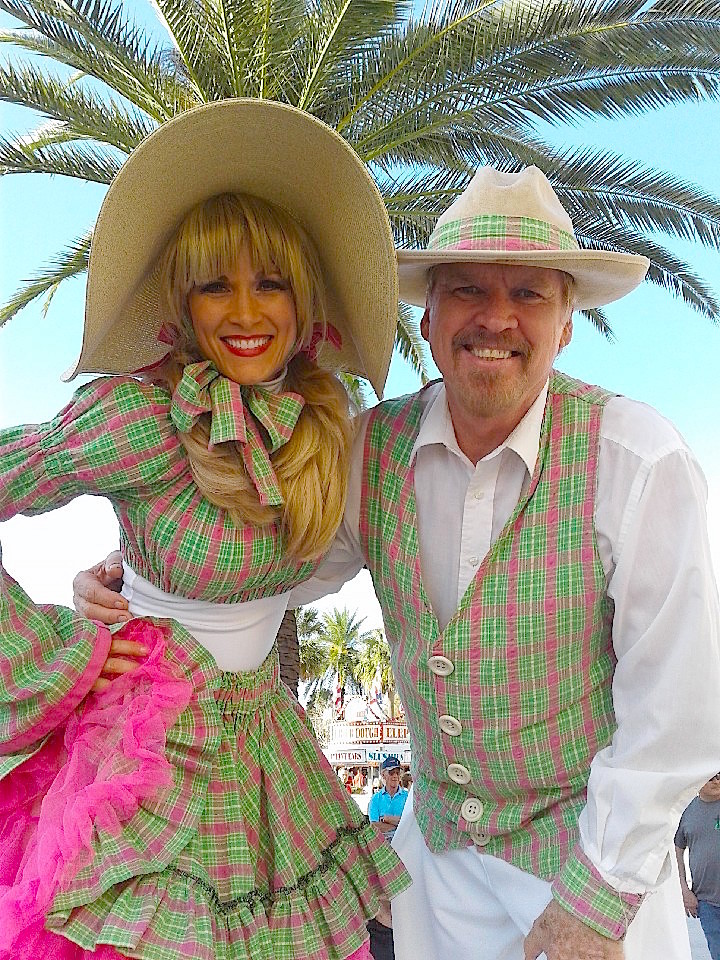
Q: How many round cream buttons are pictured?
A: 5